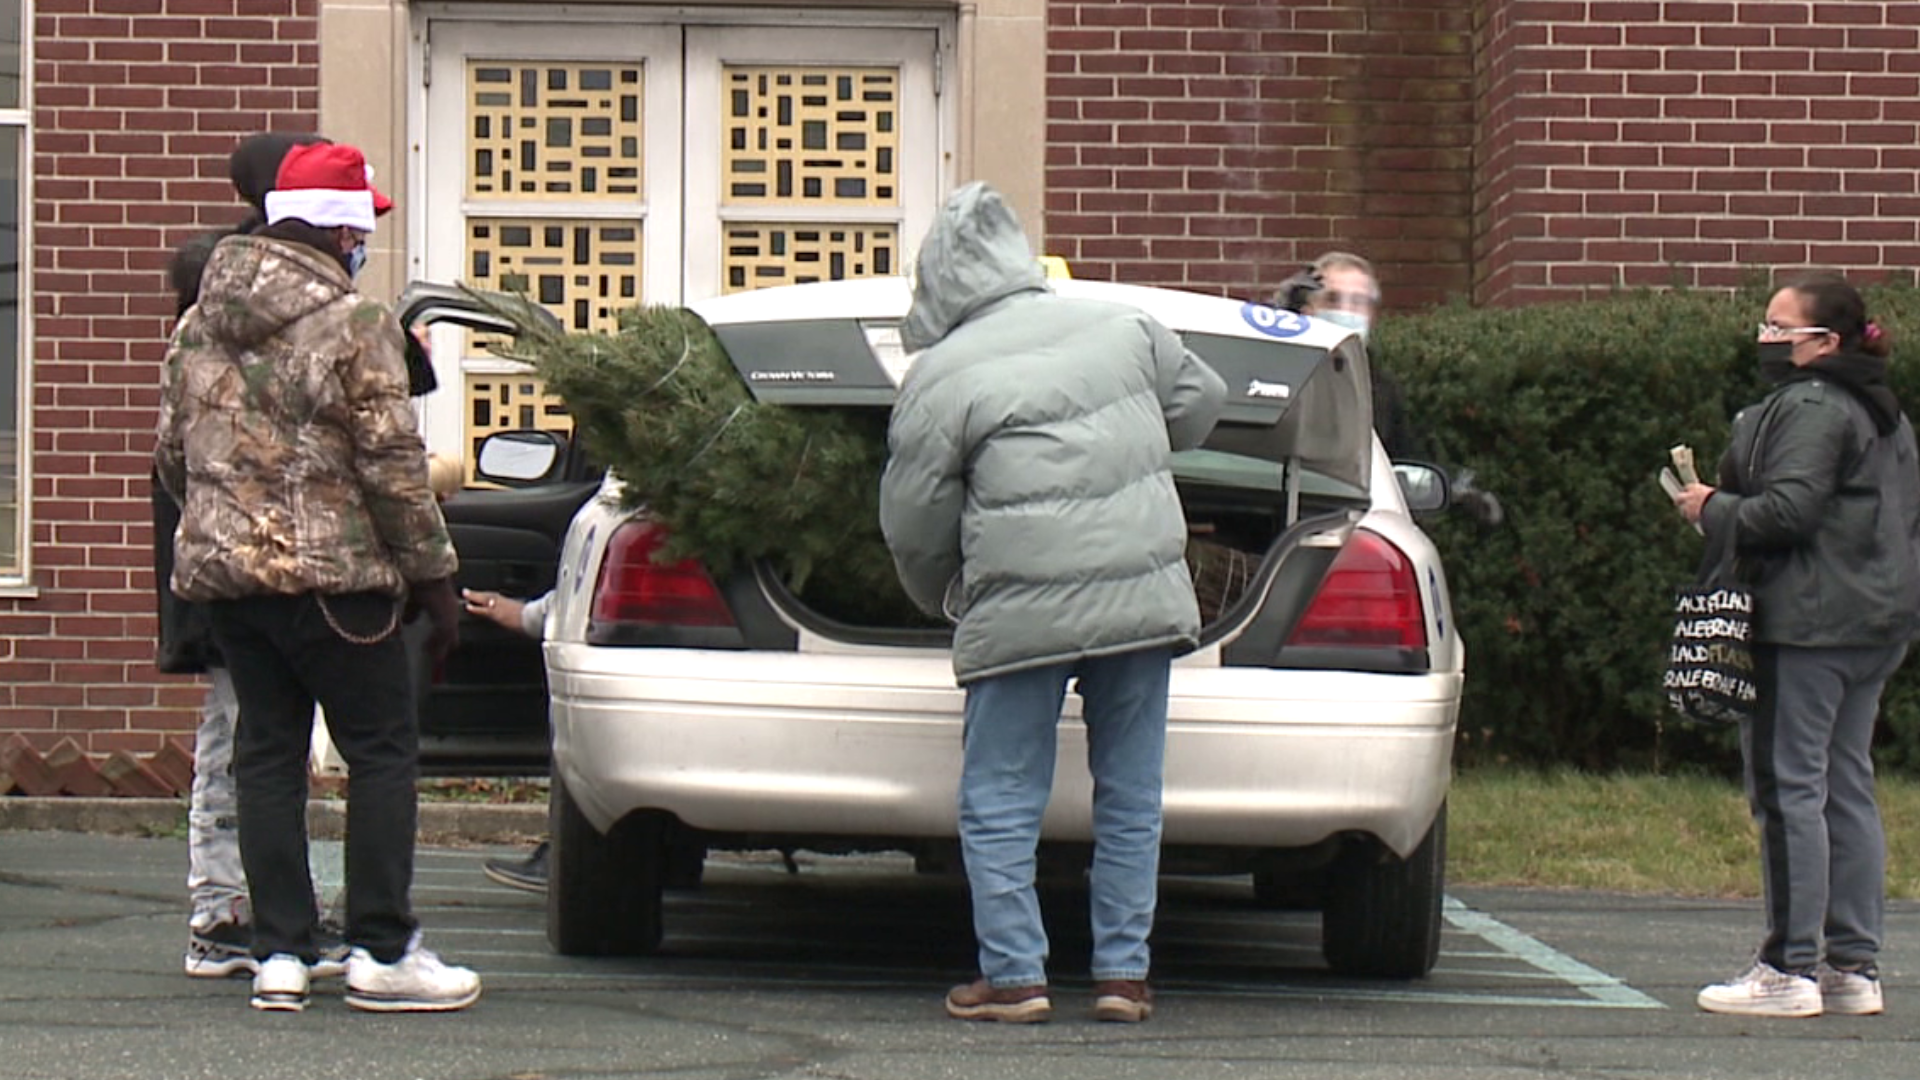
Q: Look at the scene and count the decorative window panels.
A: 5